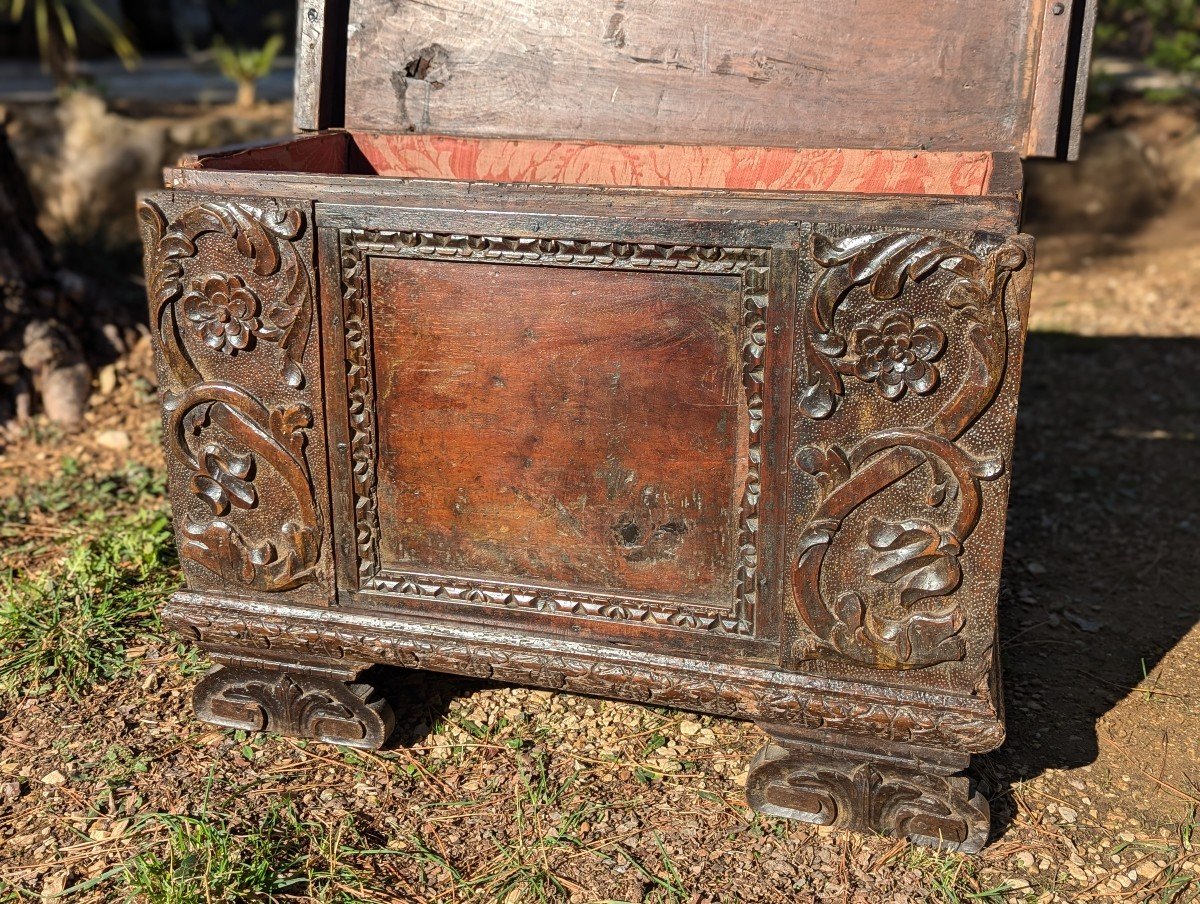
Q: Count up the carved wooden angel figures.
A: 0